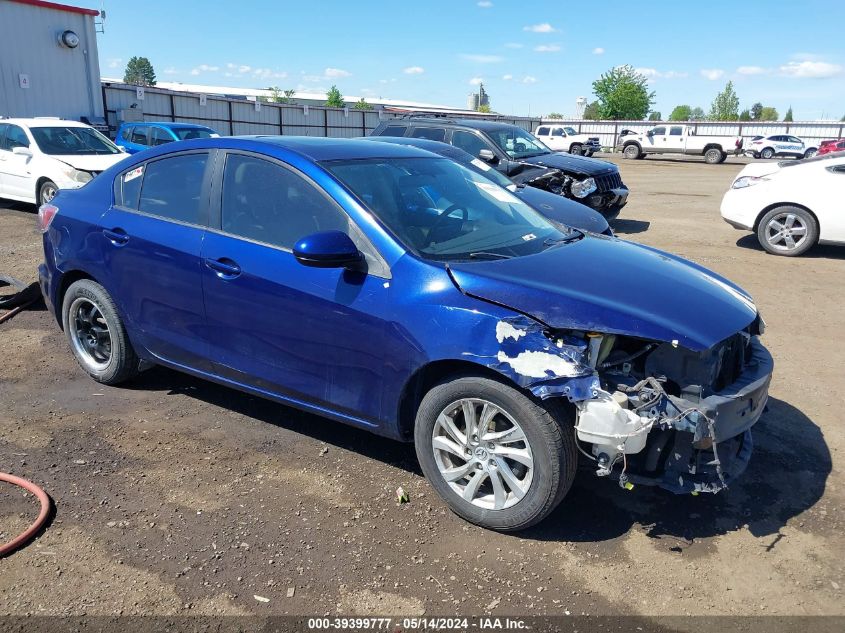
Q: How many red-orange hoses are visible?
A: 1